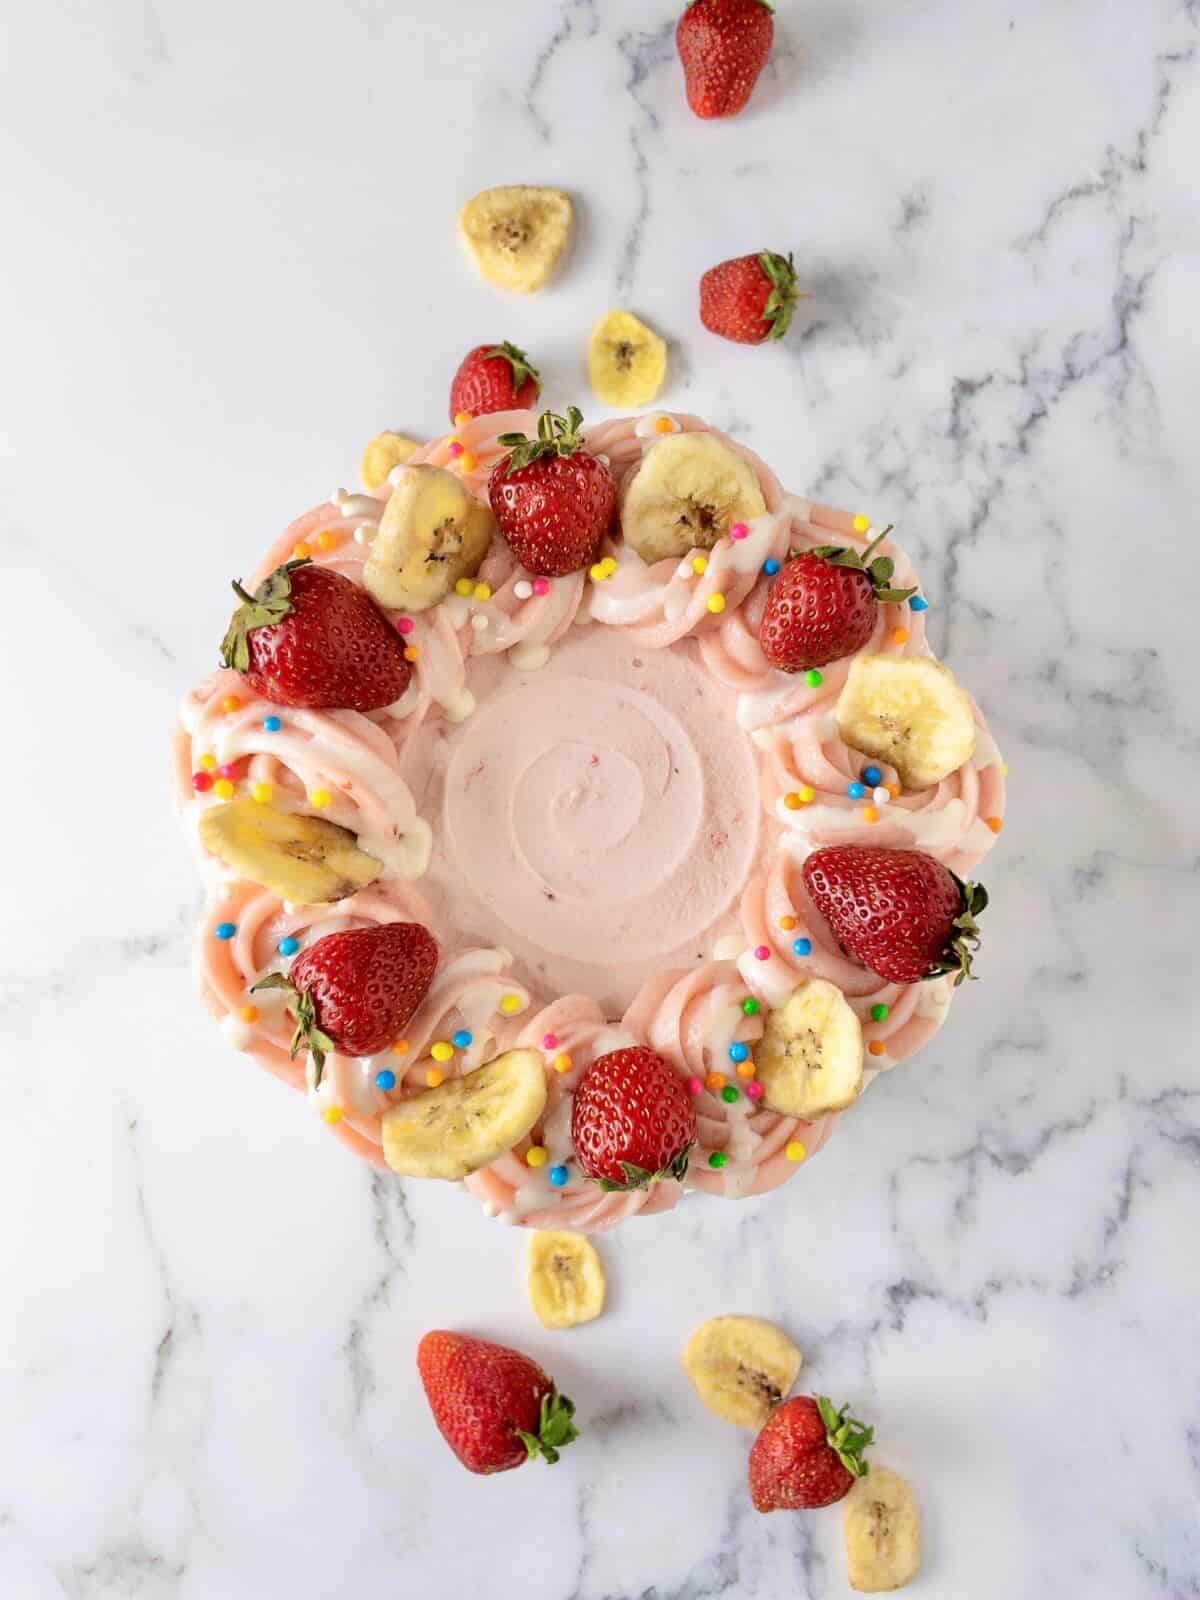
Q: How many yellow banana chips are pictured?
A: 12